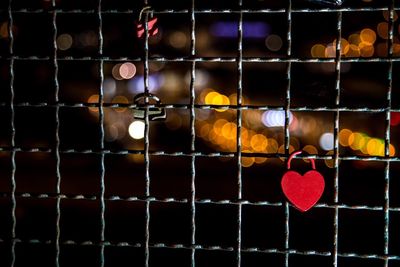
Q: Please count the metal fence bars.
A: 15